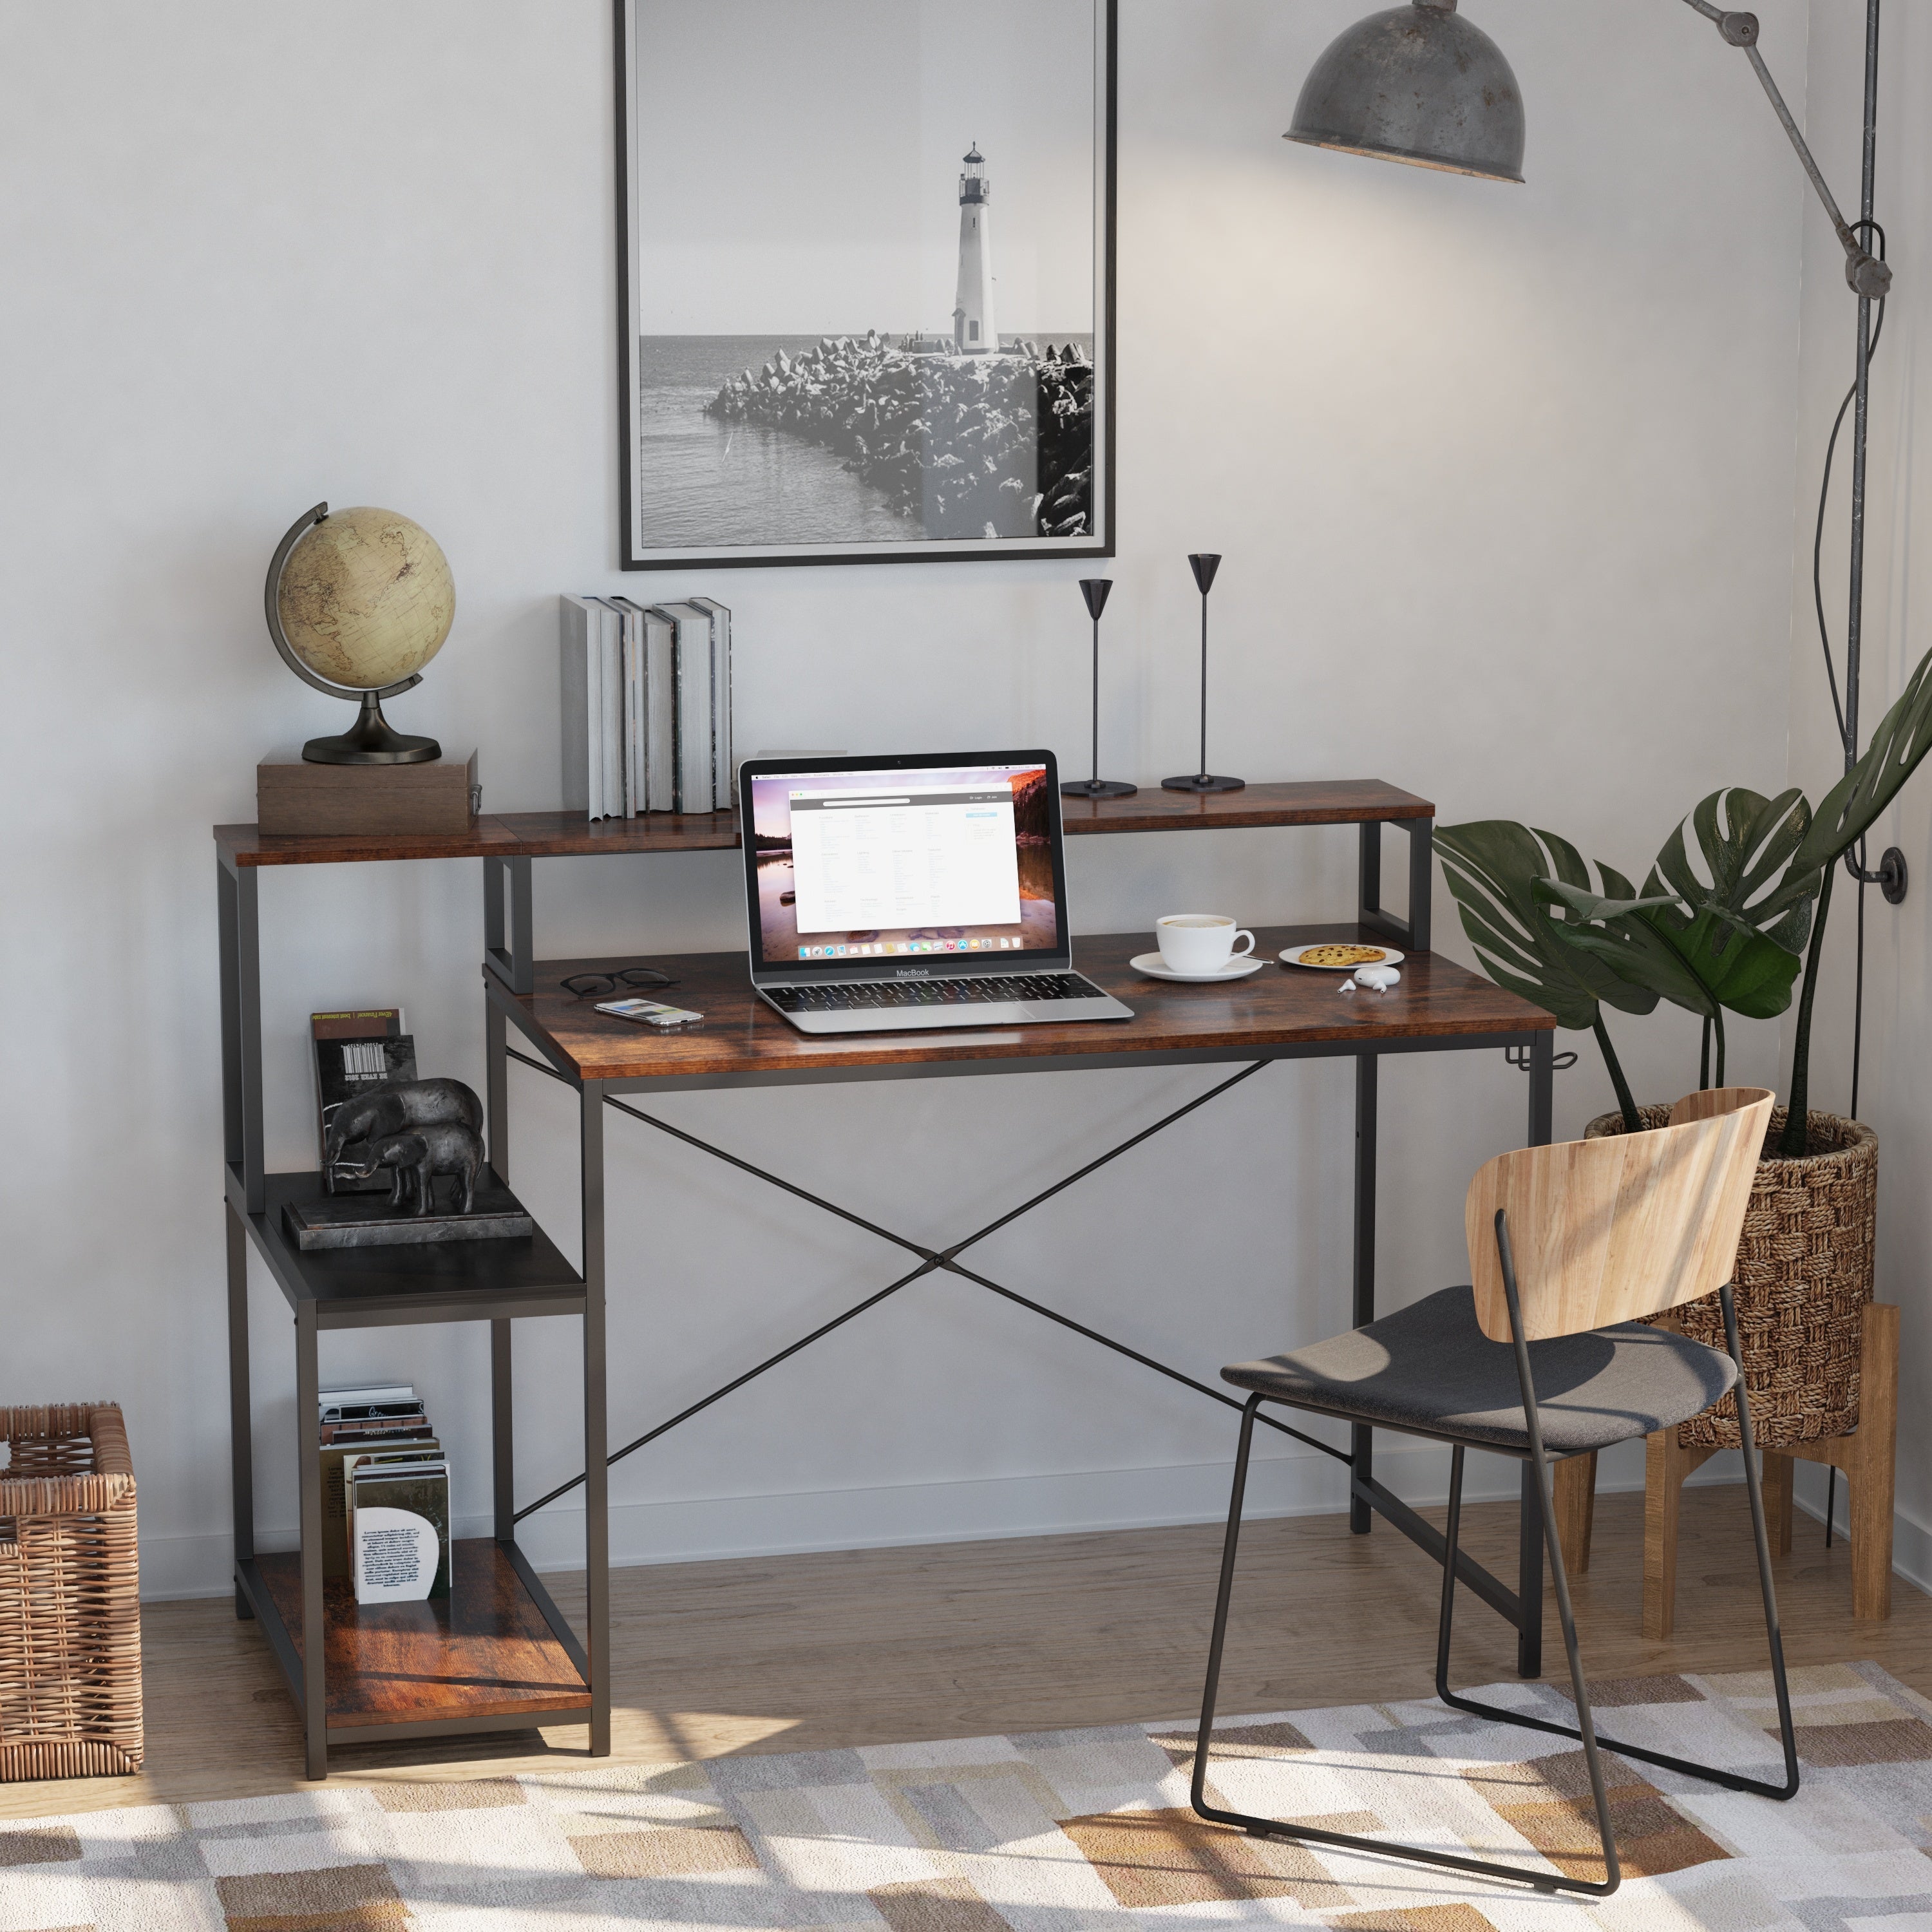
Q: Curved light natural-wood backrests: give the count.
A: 1